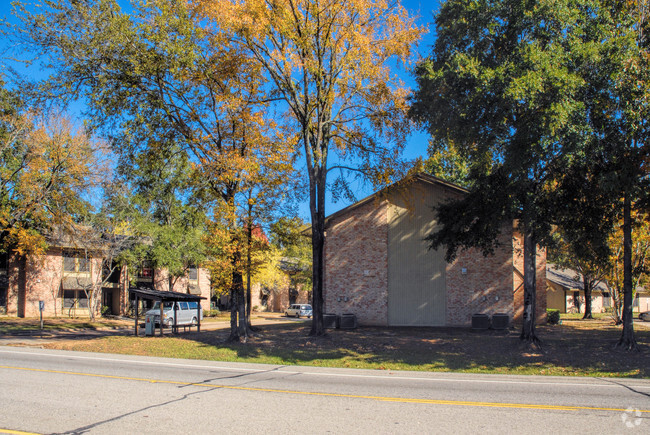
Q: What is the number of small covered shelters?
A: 1